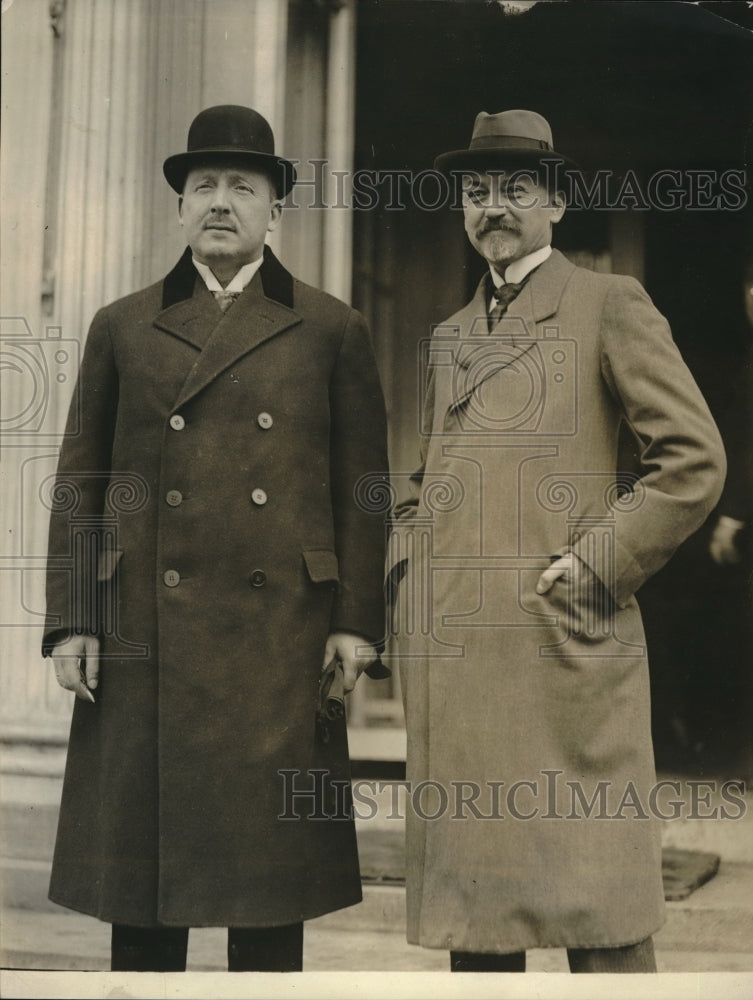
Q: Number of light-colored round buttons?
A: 5